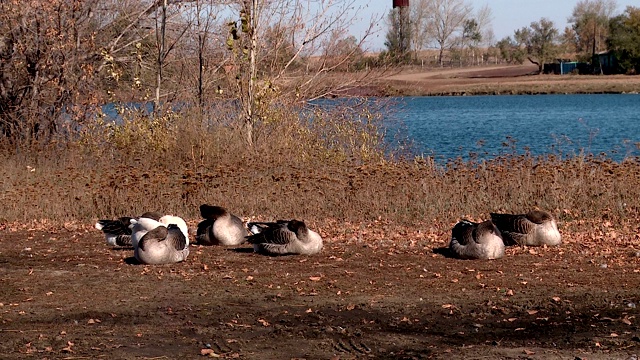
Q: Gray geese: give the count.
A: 6